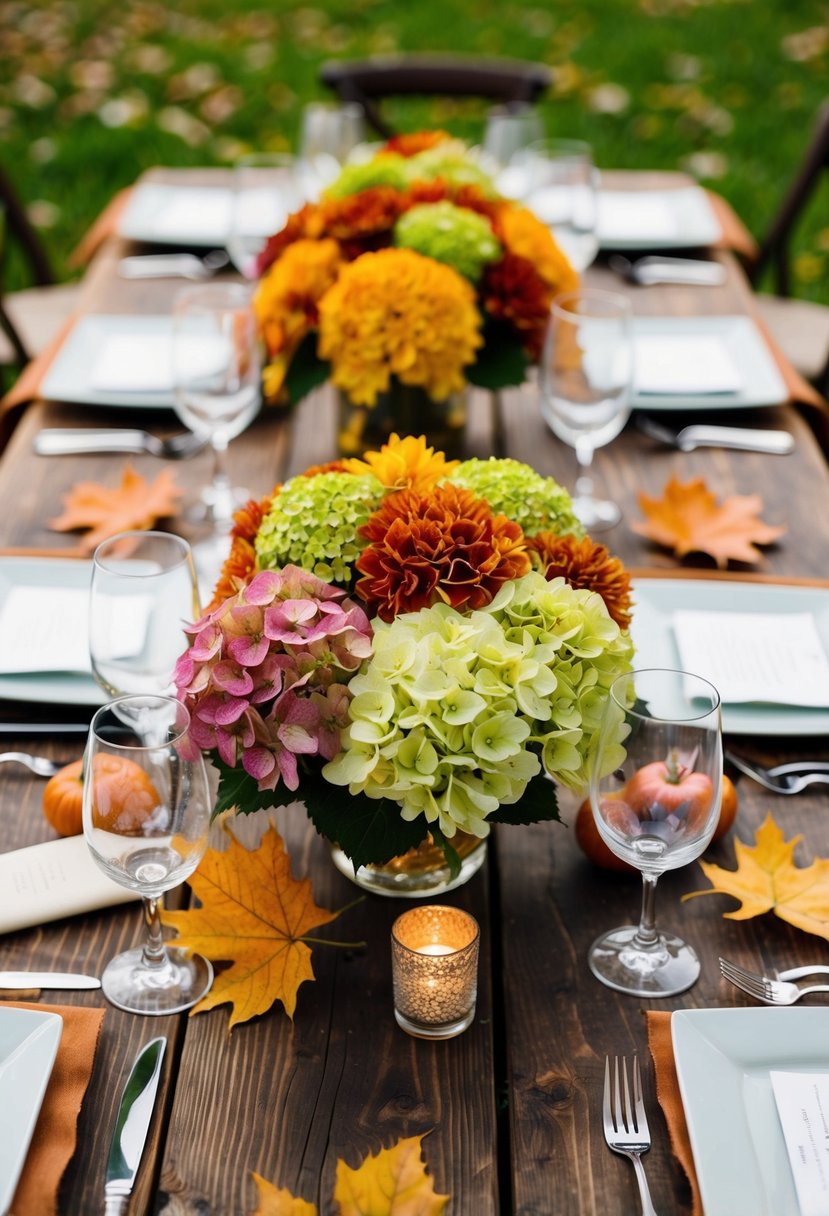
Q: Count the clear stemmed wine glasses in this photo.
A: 9